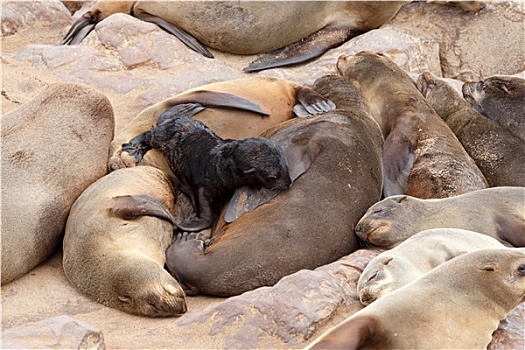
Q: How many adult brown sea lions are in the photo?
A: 11